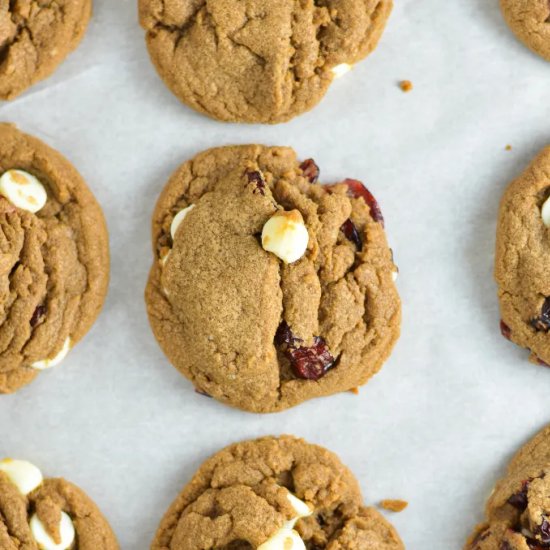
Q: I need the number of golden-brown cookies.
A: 9